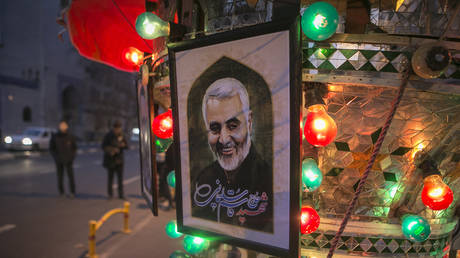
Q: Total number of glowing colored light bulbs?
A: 12